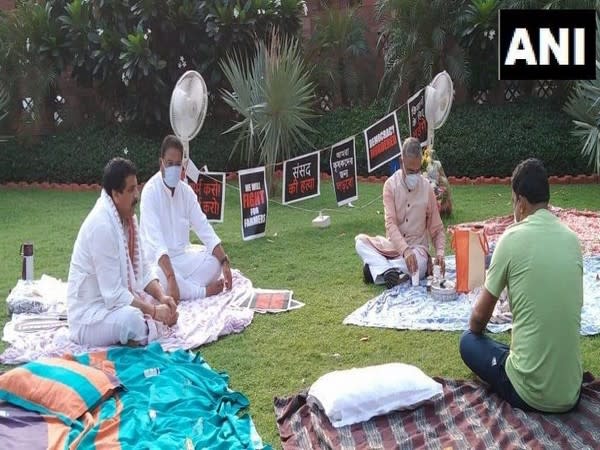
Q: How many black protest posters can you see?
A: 6